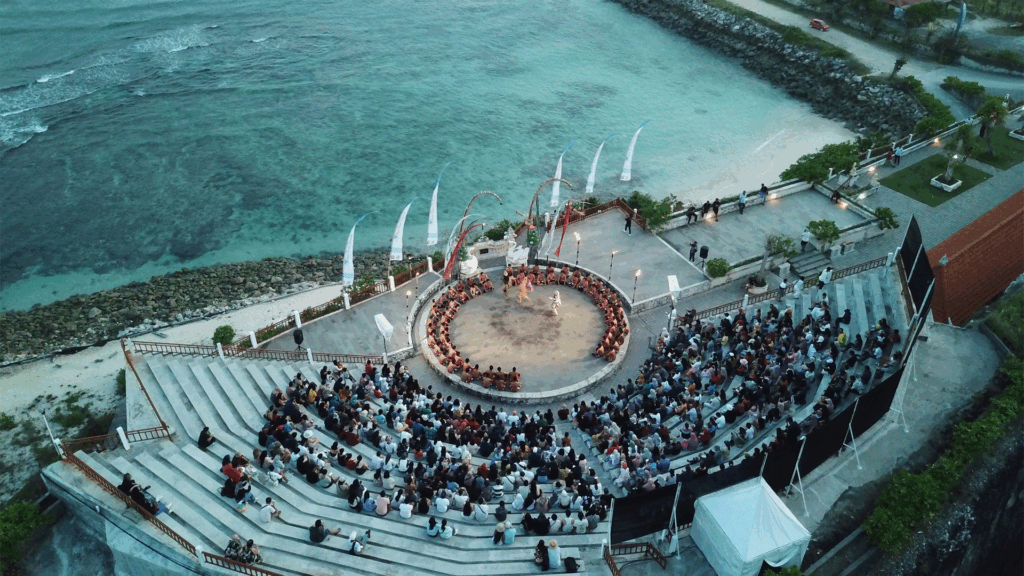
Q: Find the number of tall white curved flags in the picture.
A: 6